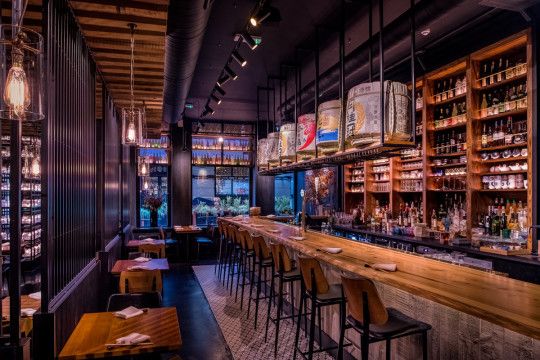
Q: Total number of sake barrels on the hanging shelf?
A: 6